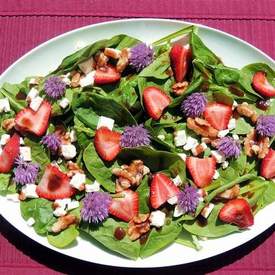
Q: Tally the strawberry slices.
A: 14